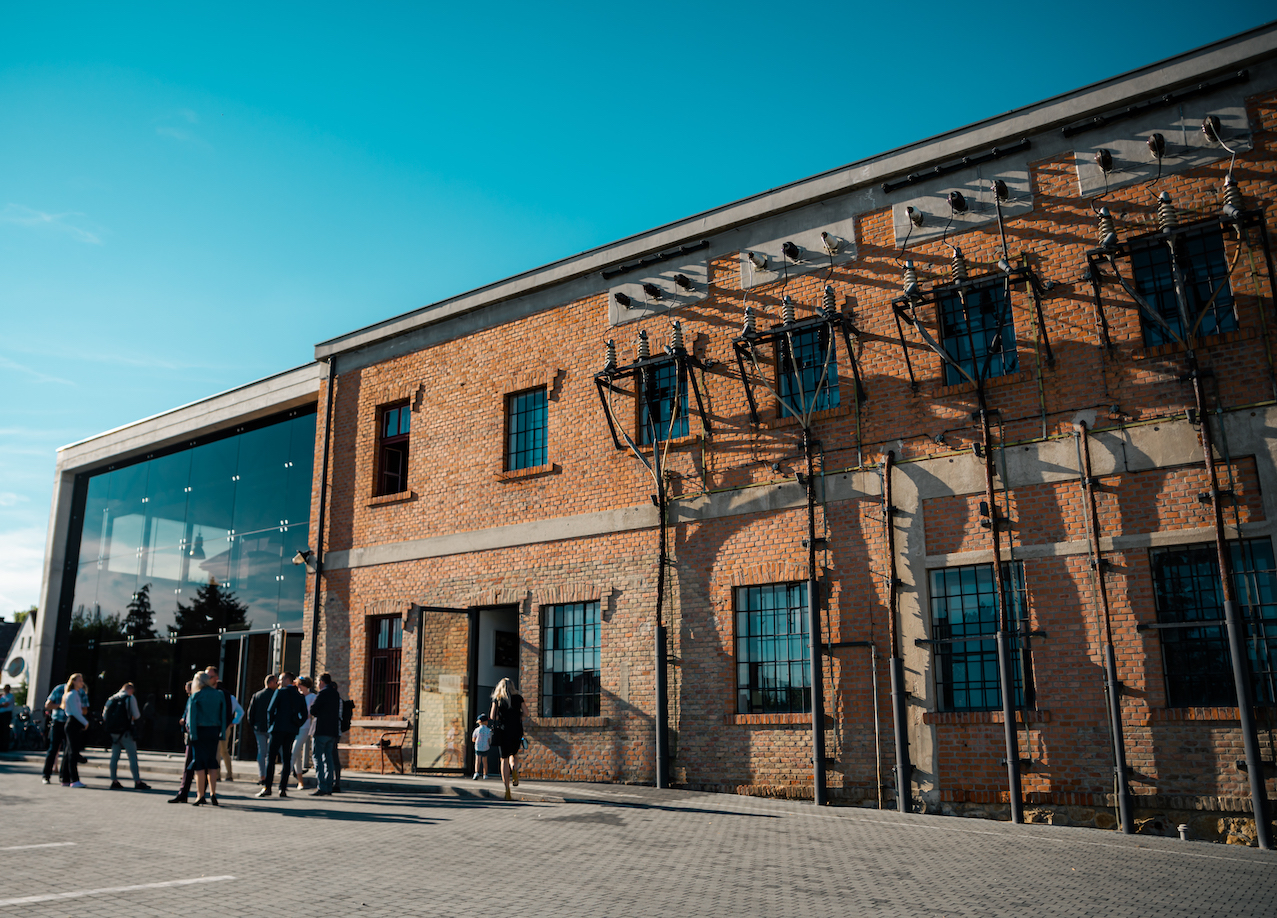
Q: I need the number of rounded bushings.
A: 12